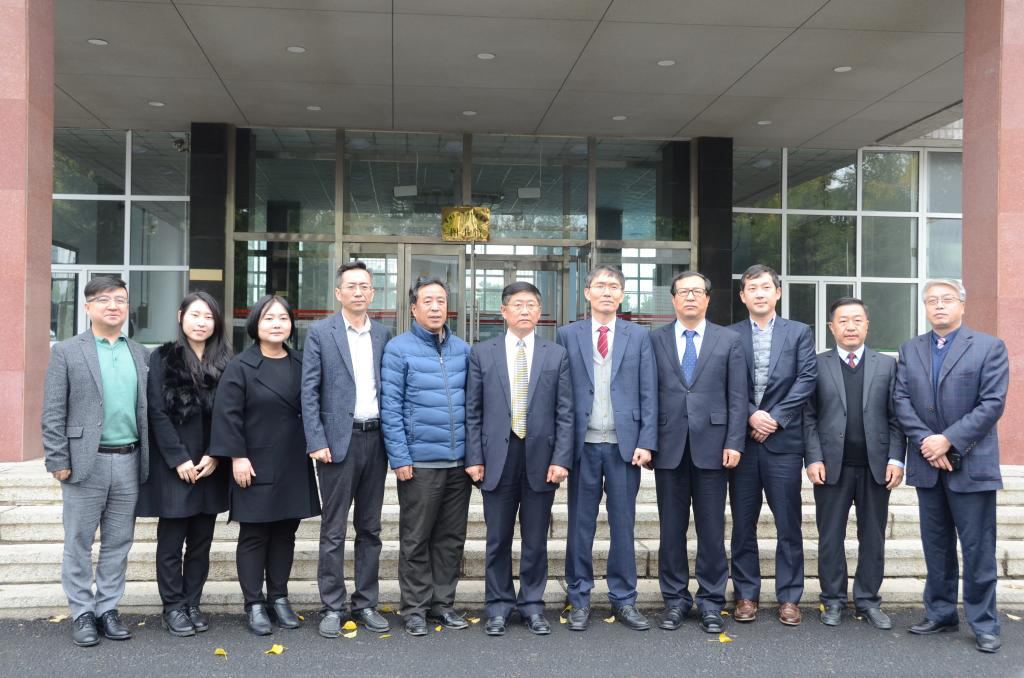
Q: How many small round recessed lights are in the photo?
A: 10